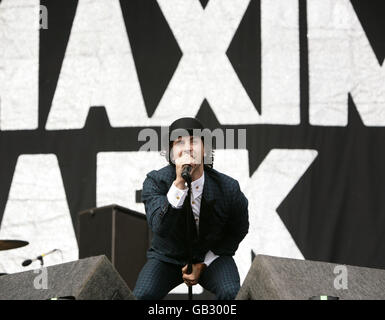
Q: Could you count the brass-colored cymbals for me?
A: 1